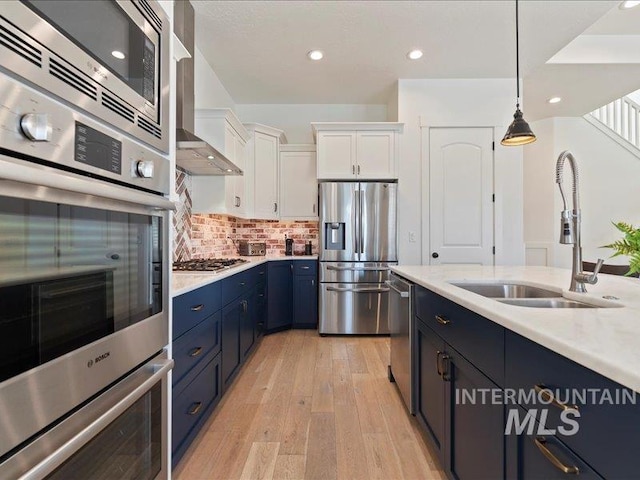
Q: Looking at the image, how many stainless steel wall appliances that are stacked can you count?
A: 3